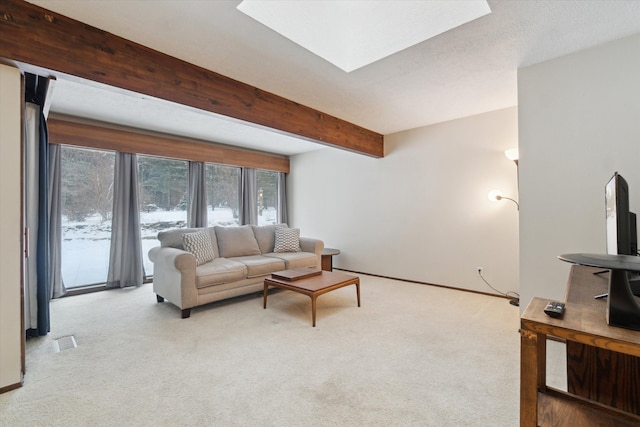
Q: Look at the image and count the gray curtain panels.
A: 5